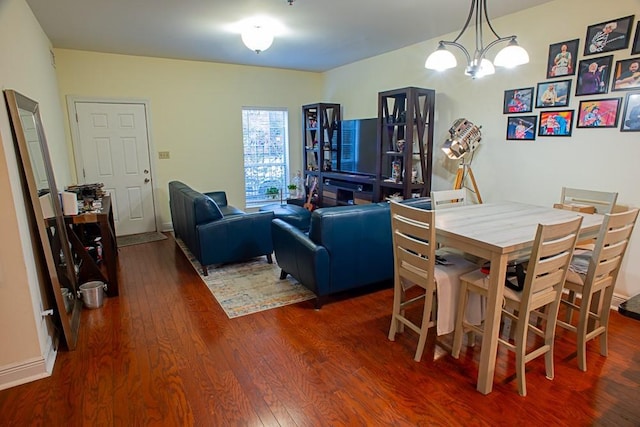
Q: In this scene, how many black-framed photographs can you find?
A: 11